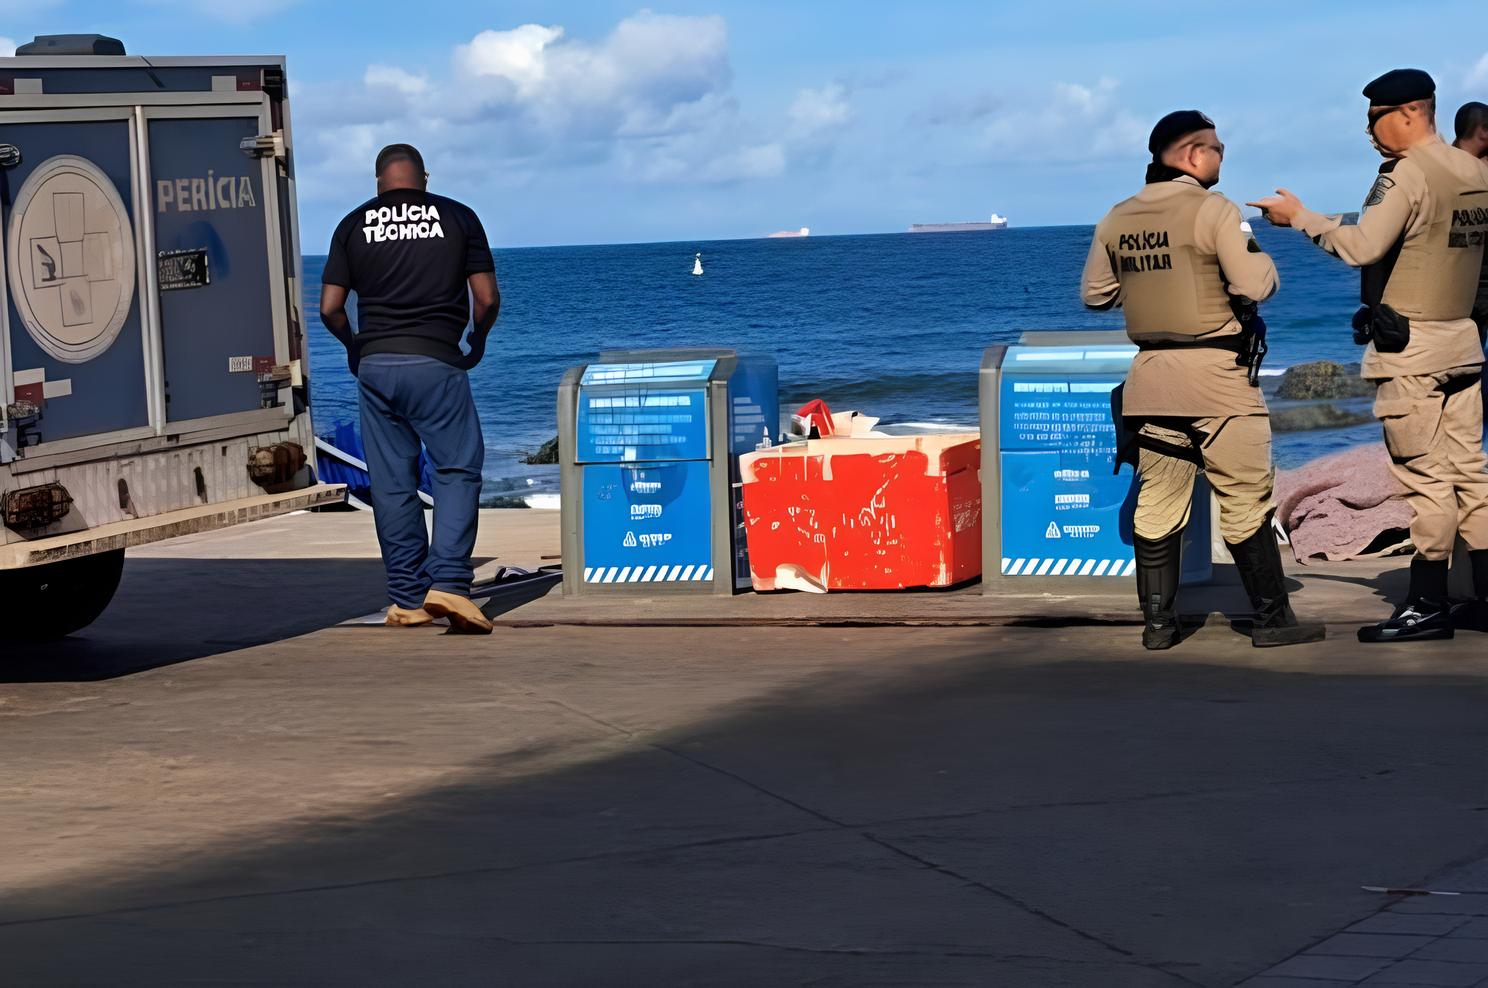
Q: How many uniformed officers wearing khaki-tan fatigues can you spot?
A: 2